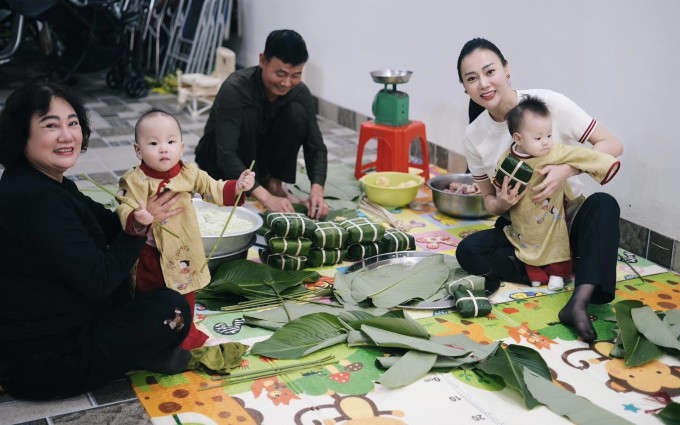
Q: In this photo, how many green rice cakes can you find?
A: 11